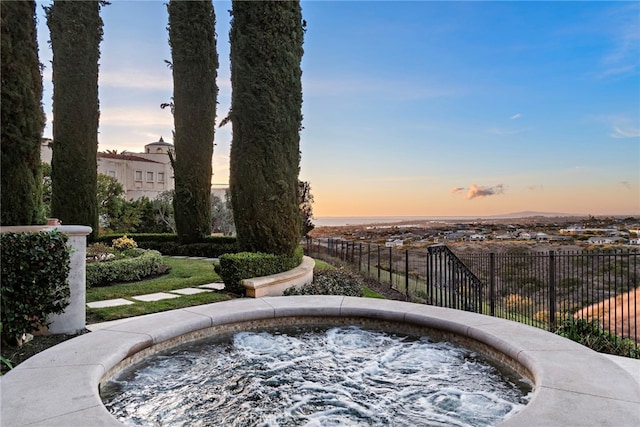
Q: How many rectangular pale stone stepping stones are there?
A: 4